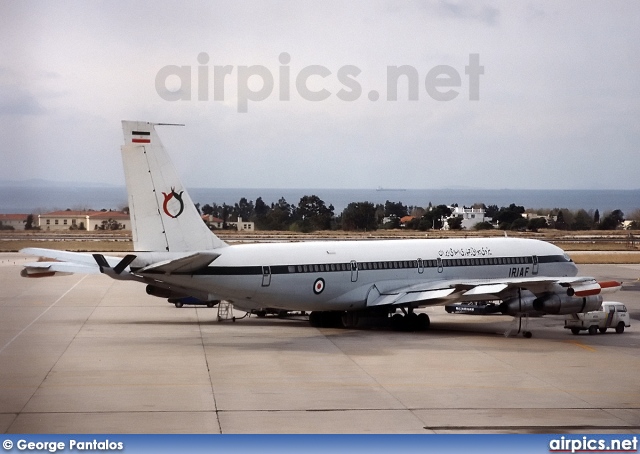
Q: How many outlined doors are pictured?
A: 5